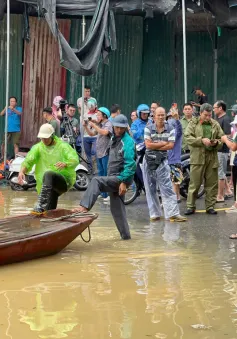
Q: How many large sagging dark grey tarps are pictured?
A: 1